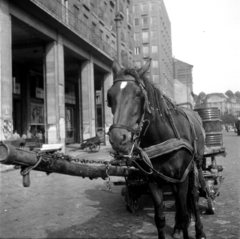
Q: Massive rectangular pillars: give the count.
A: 4